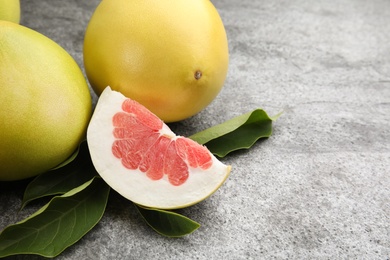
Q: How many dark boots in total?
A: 0